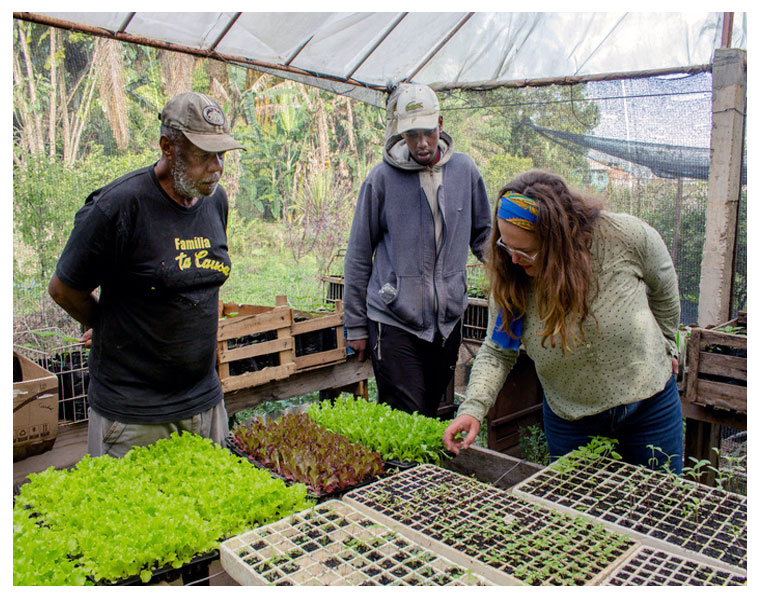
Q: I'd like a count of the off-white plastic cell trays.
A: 4